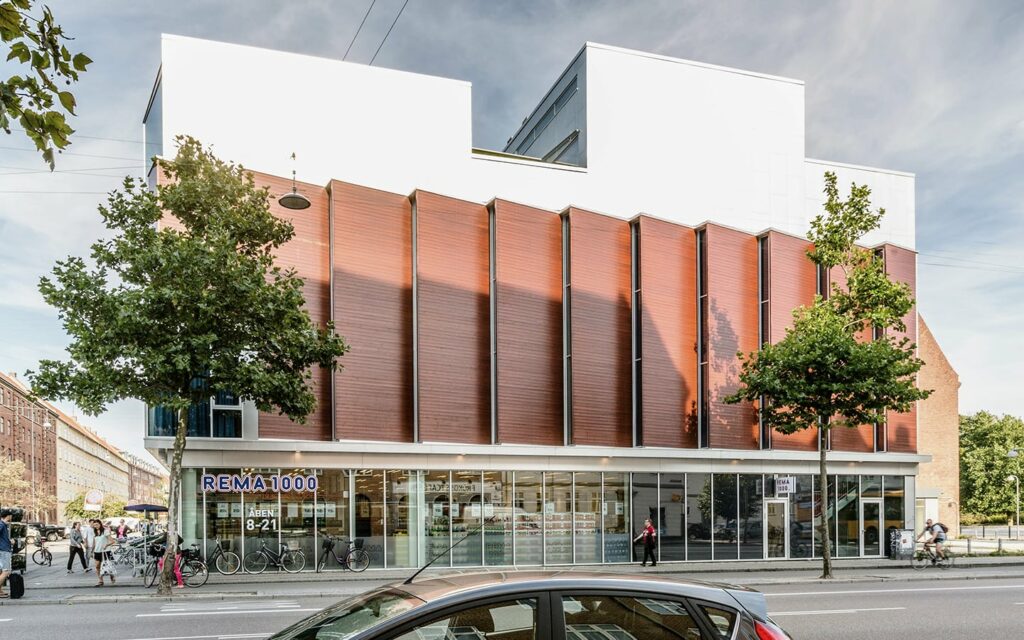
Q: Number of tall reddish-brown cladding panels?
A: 11